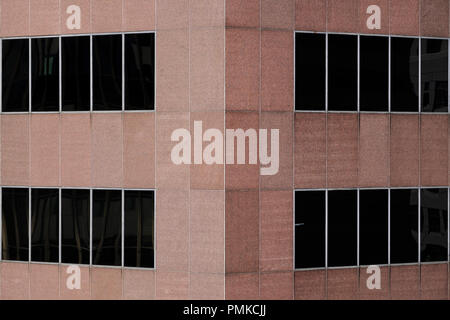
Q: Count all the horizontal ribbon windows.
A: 4